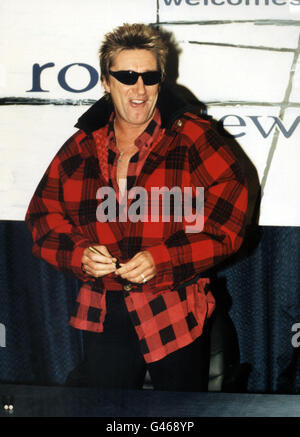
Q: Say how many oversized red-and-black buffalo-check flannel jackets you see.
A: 1